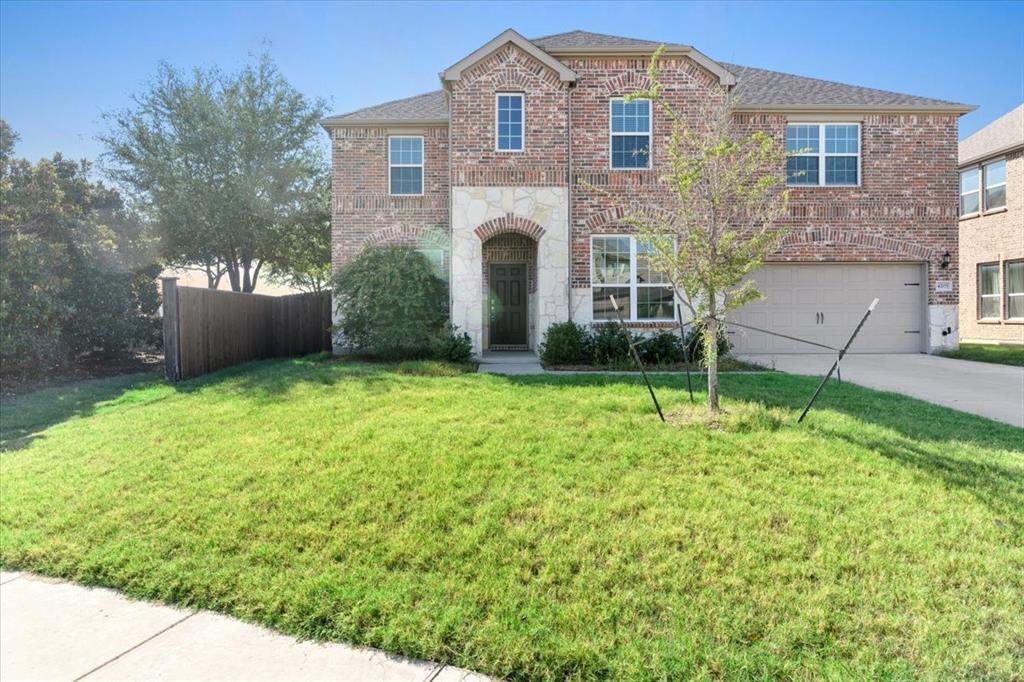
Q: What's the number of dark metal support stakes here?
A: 3